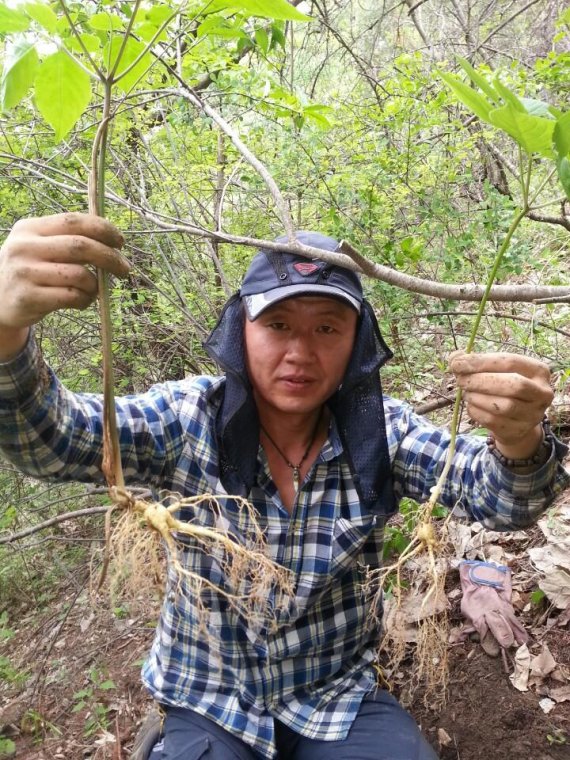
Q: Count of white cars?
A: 0